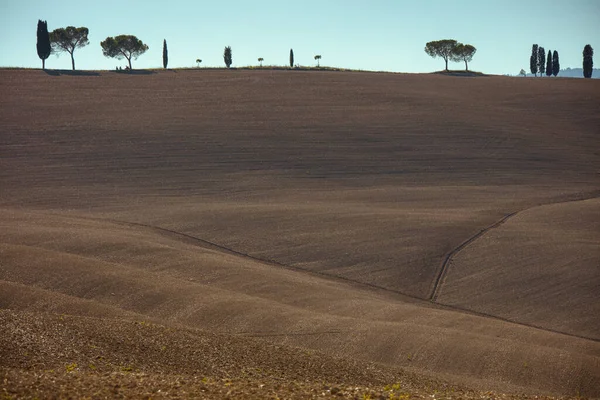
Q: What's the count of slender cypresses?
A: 9